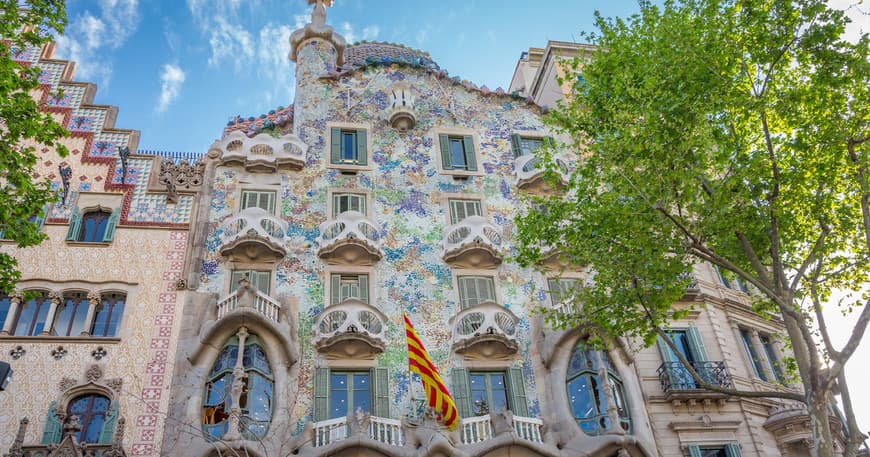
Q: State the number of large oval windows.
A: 2